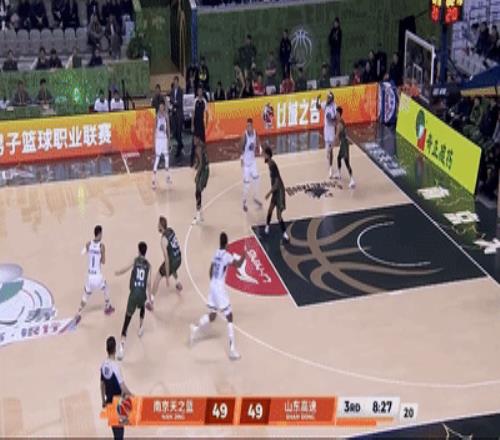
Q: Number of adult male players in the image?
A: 10